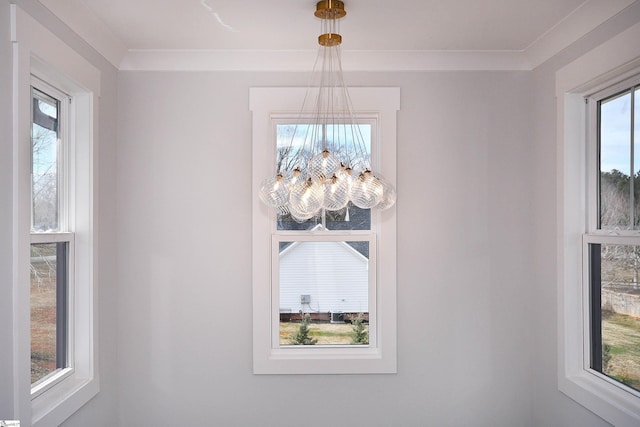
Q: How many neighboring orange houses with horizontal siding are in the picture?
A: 0